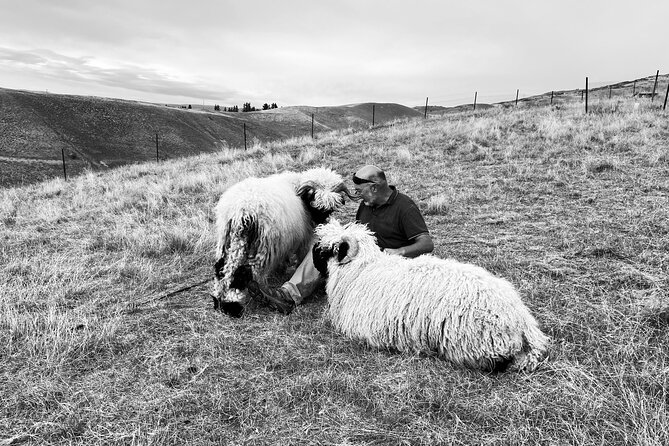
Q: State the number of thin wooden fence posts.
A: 15